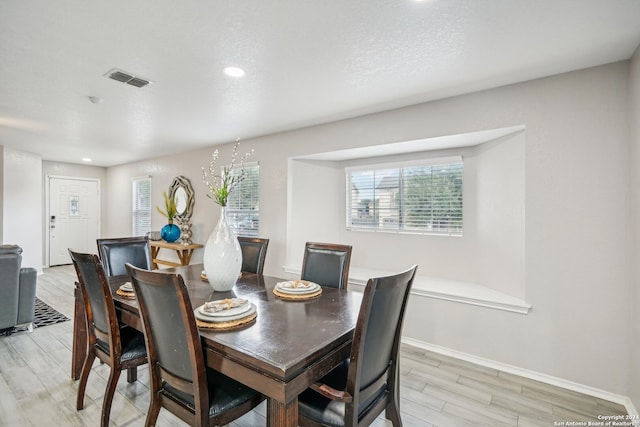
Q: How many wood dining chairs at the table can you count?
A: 6